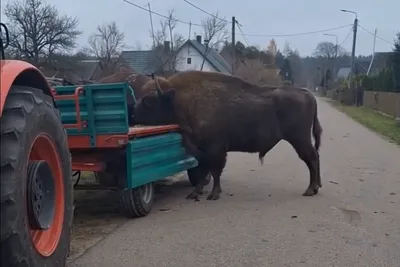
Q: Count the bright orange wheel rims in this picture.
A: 1